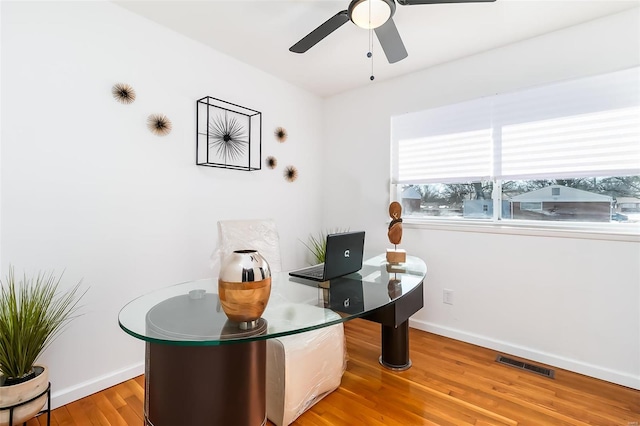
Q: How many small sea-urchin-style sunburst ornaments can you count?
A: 5